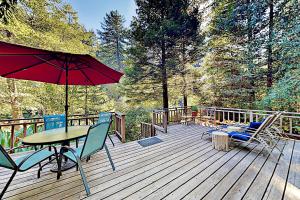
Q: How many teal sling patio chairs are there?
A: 4